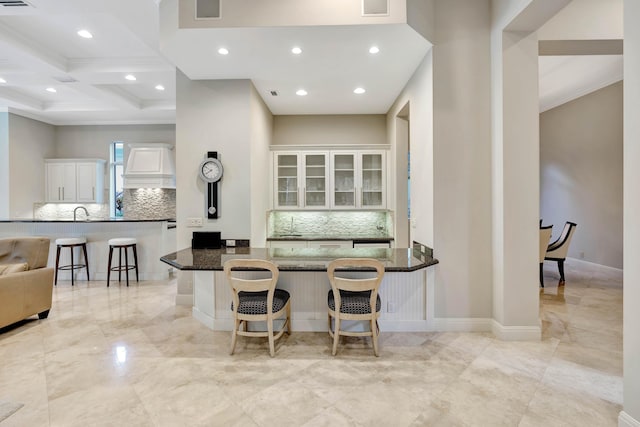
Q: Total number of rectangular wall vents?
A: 2